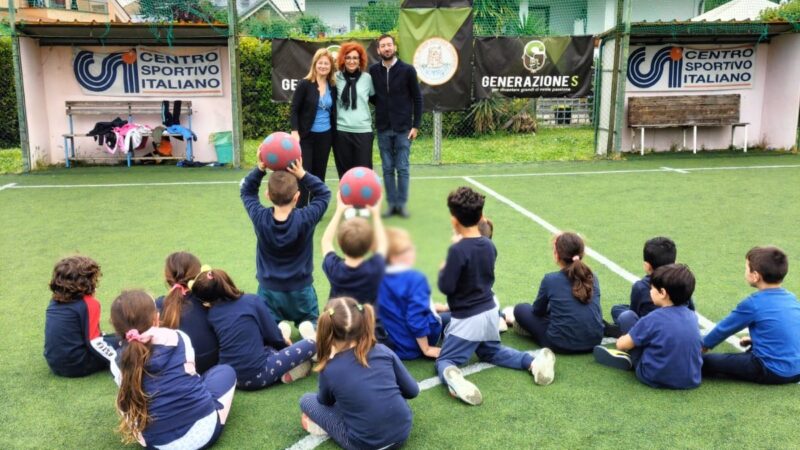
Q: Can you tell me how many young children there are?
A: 14